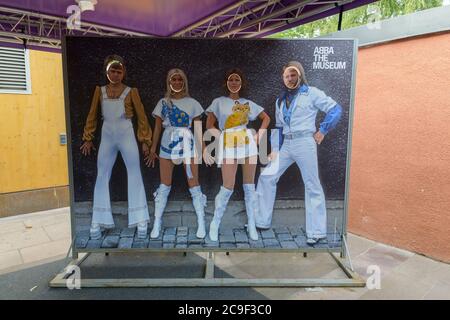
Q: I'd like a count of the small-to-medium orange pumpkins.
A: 0